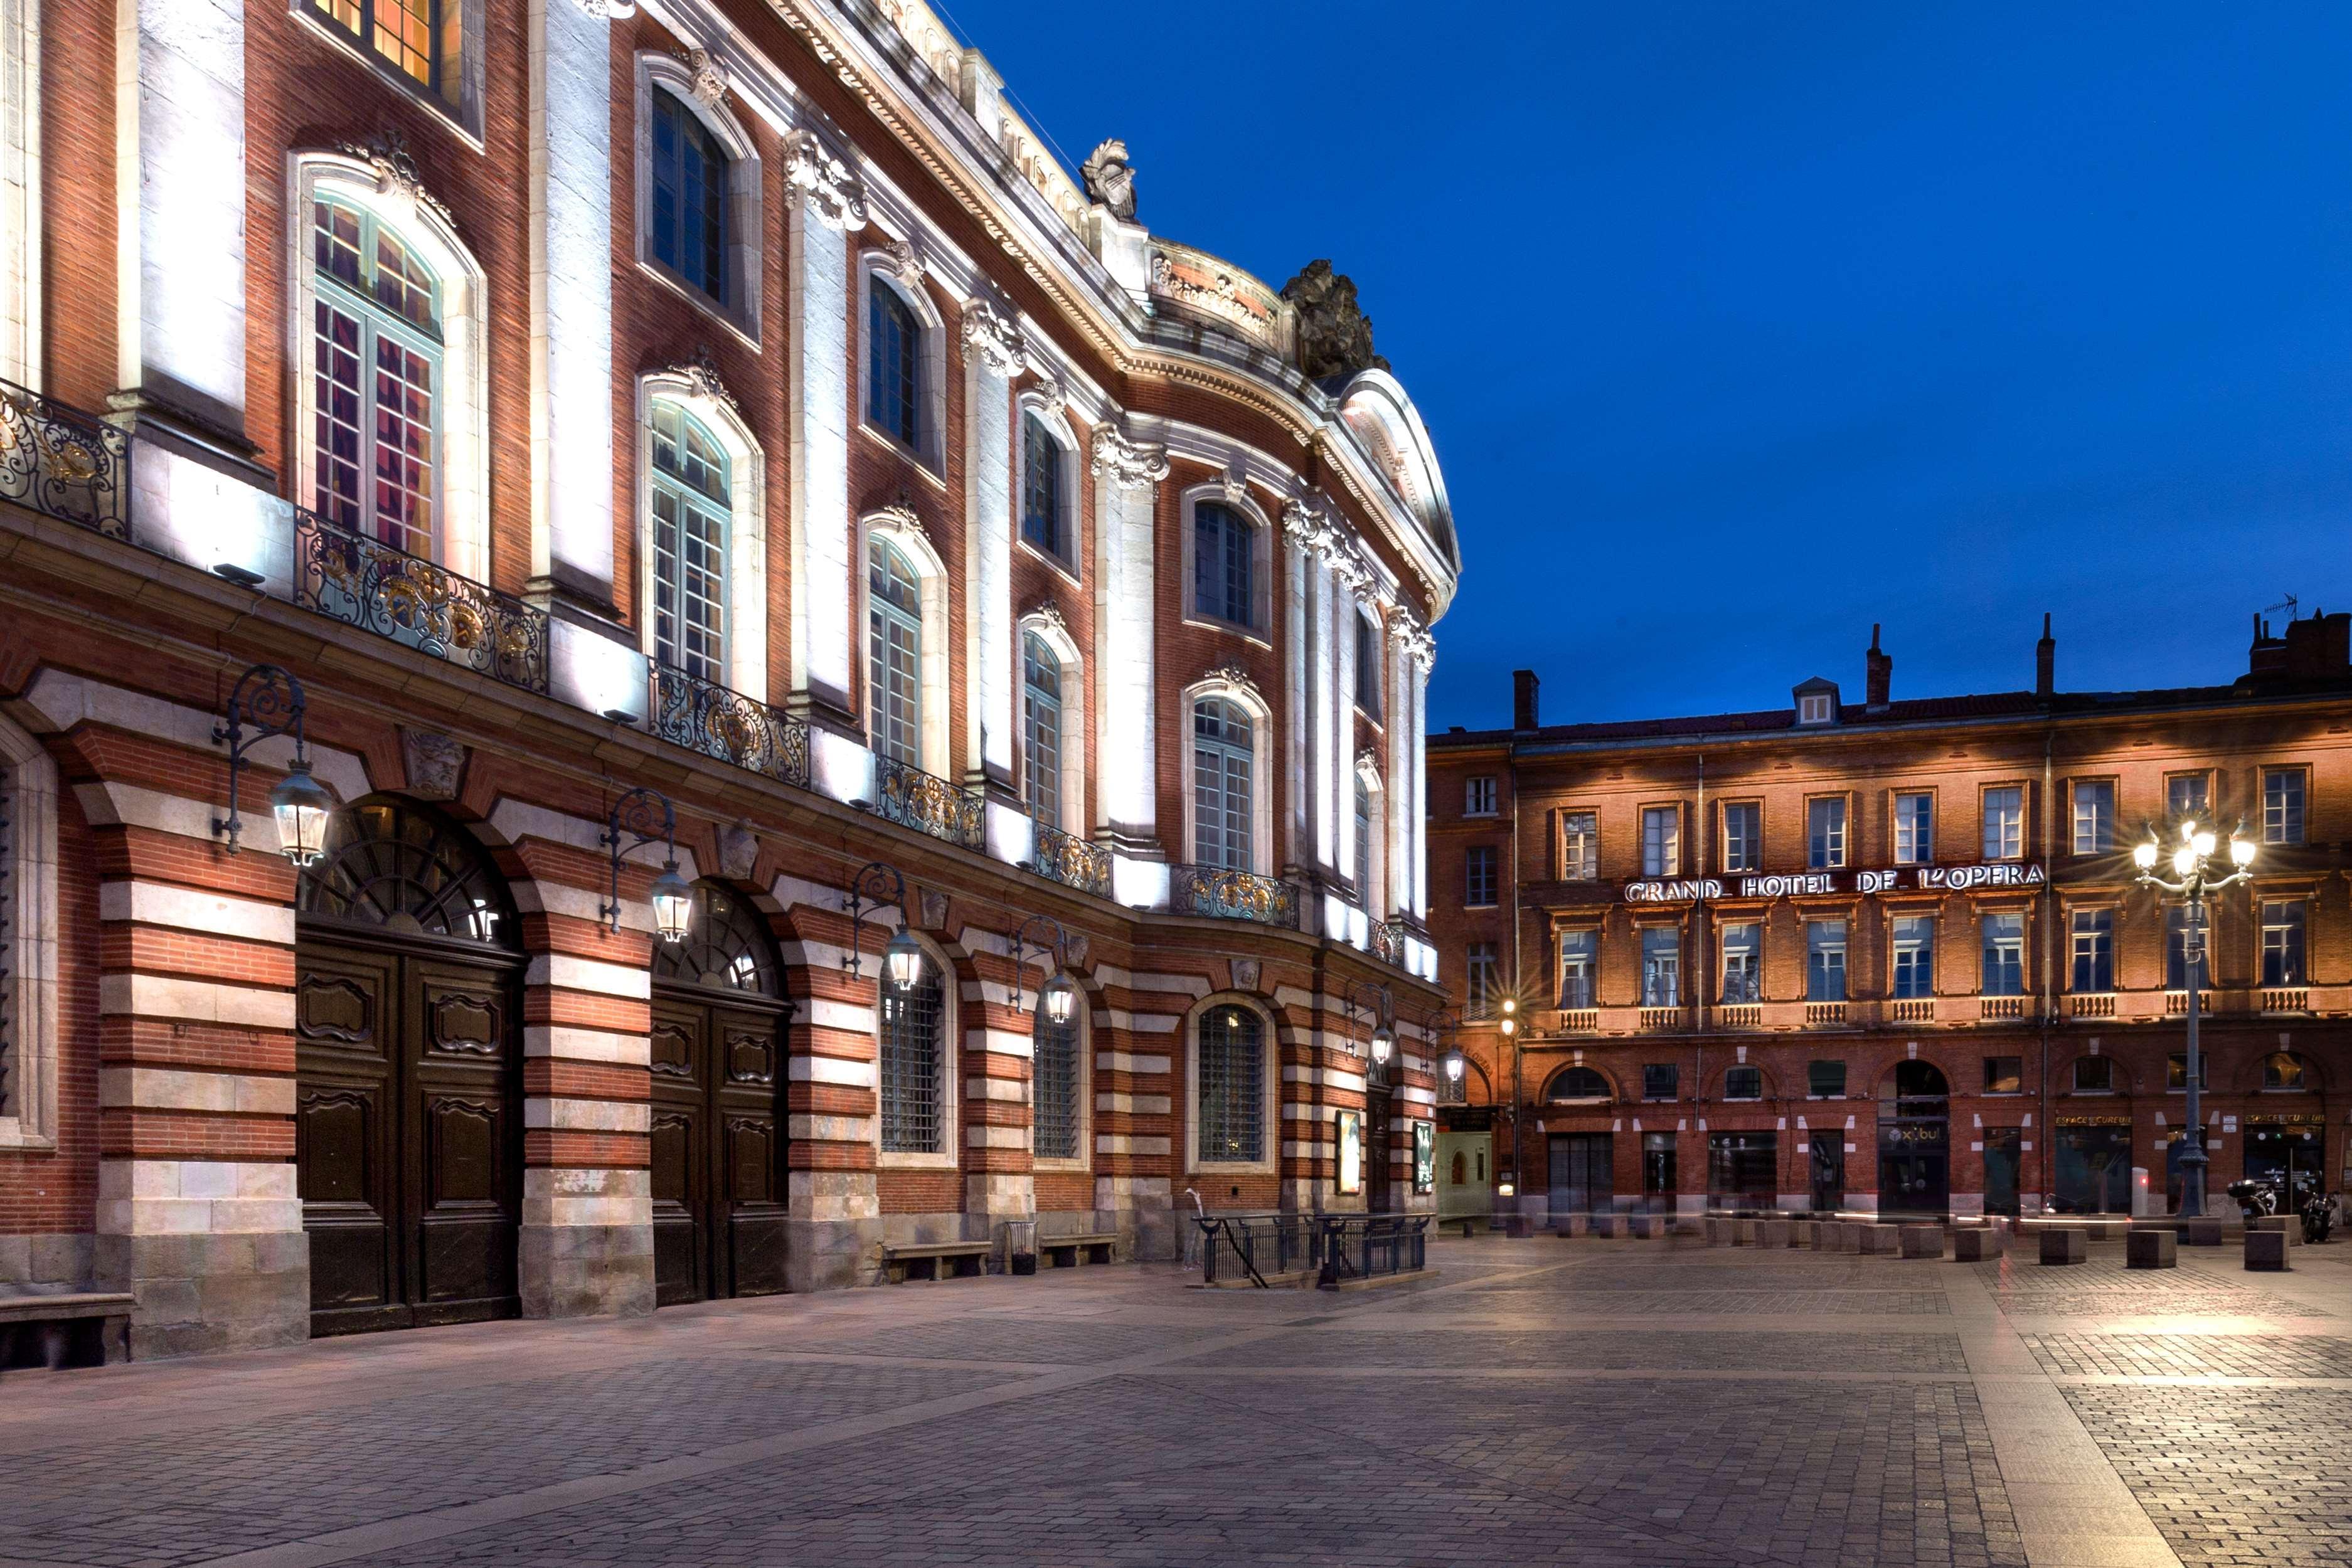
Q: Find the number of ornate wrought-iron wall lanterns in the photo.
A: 6